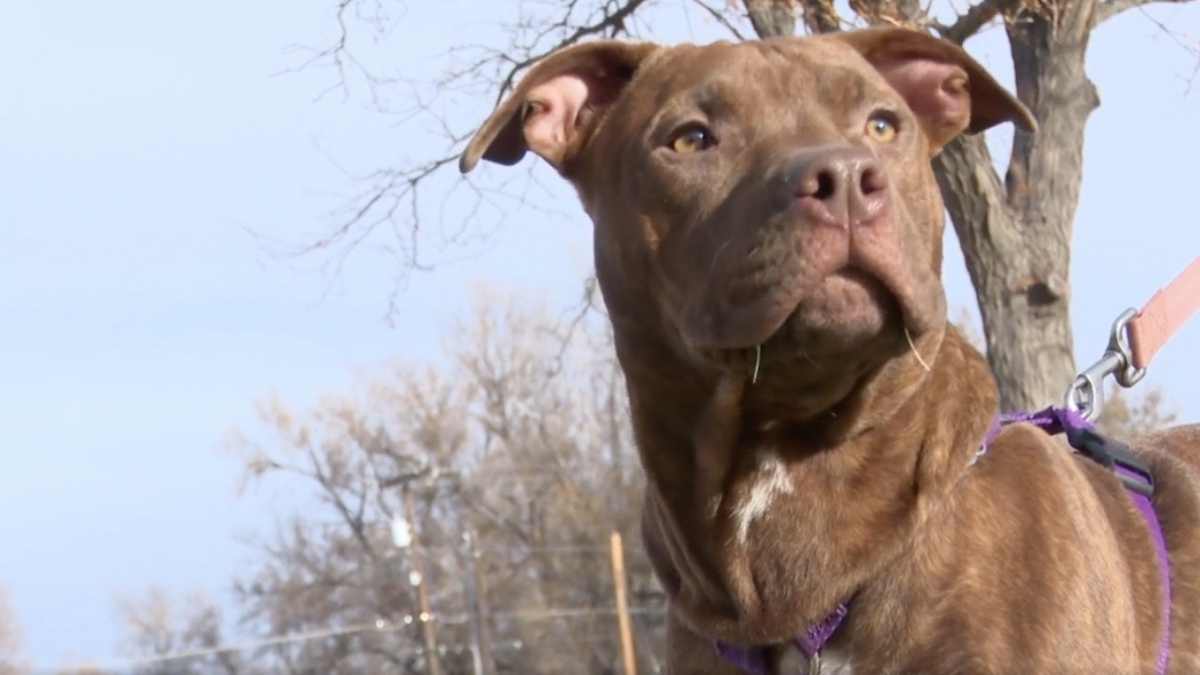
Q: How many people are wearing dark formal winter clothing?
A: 0